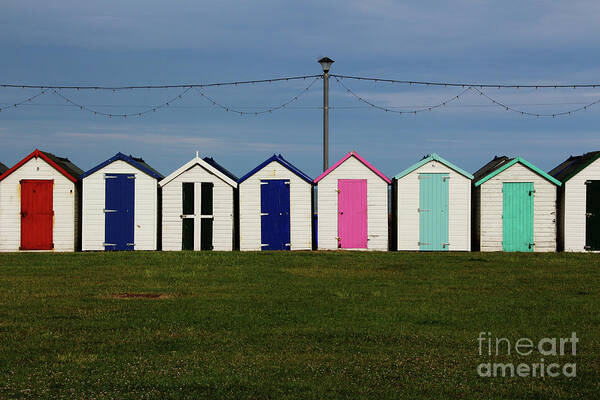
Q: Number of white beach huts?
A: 8